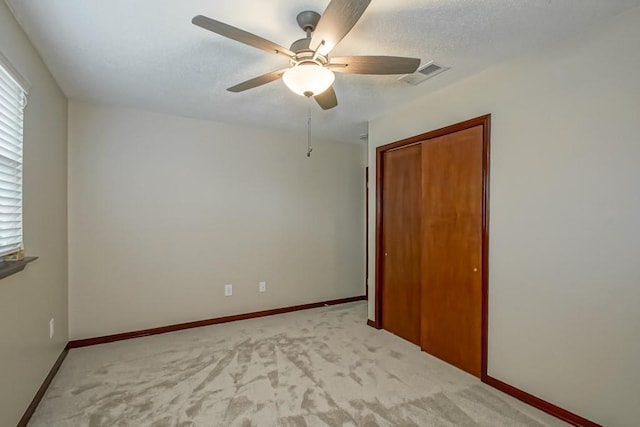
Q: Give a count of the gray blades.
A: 5